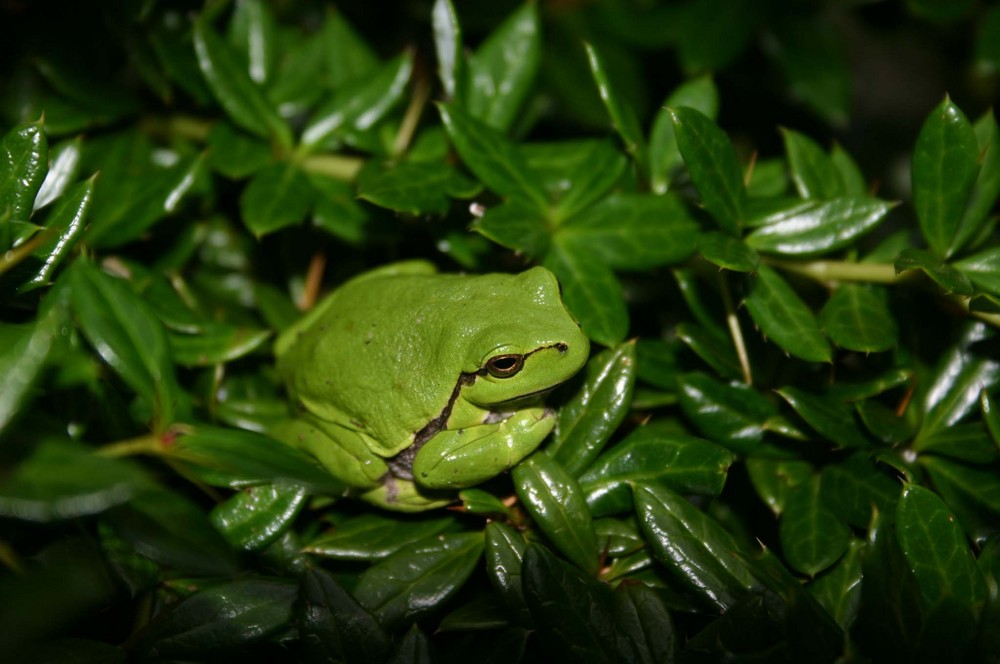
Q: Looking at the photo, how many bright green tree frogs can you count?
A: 1